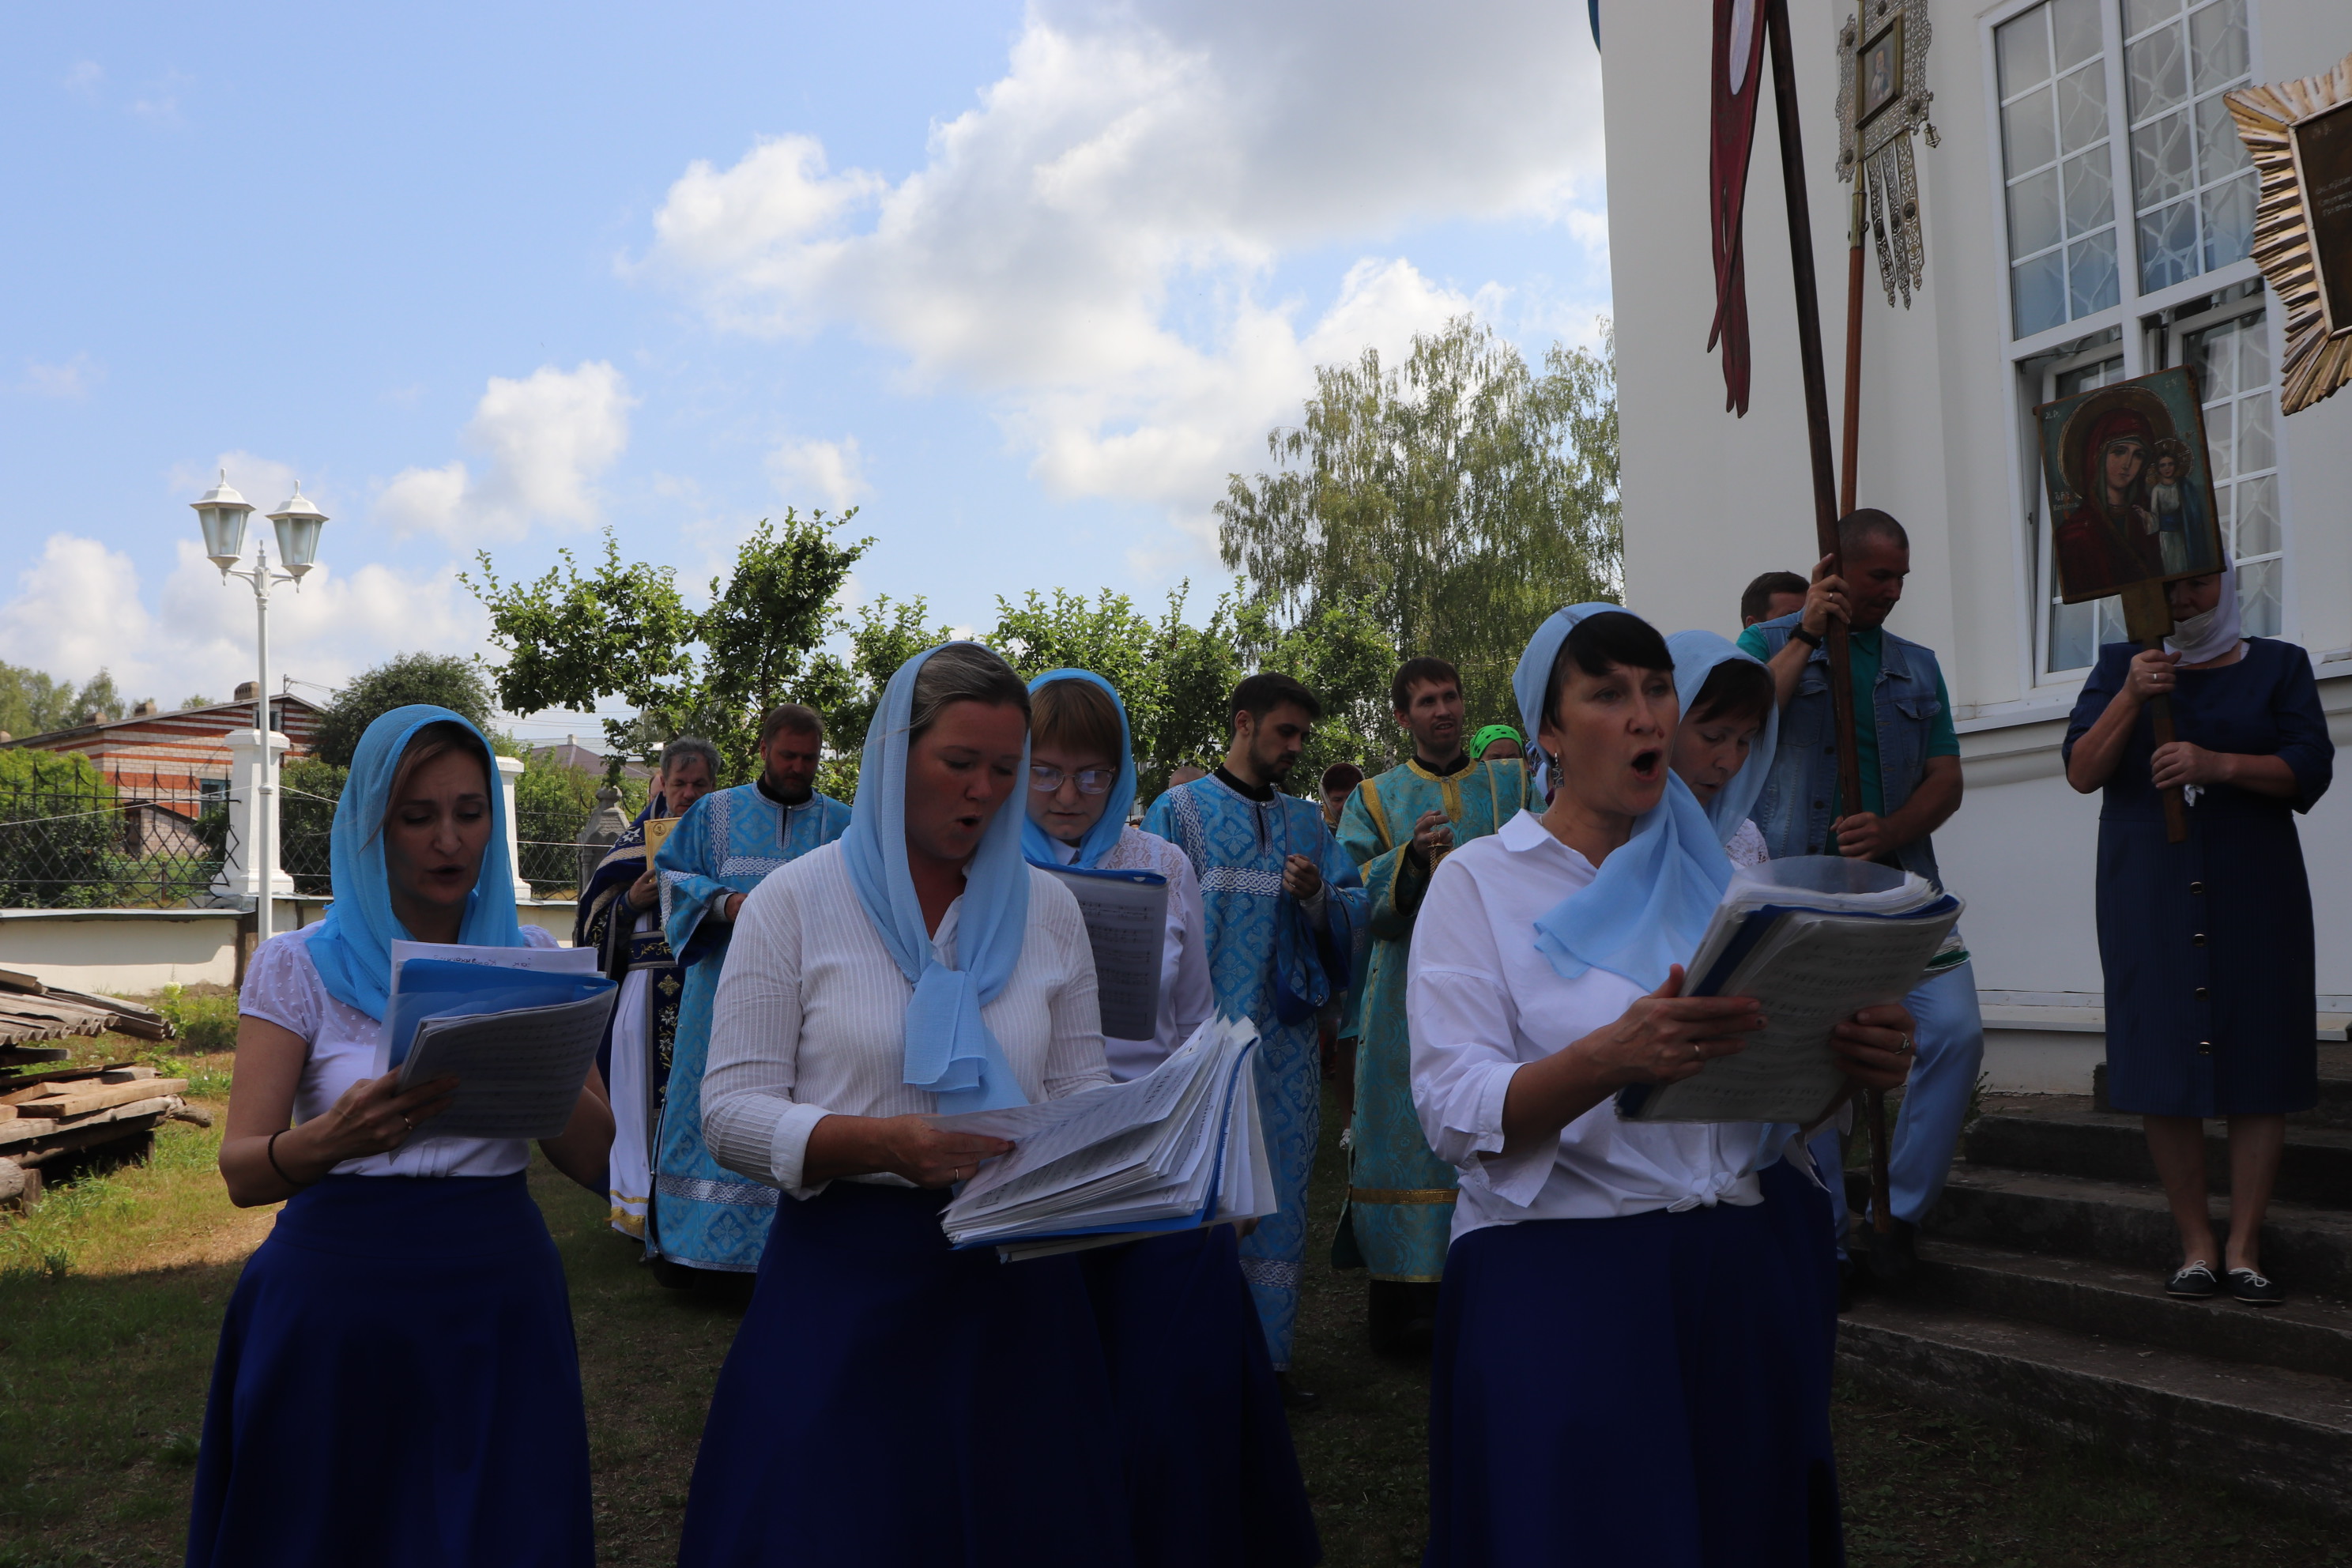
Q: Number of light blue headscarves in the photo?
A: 5